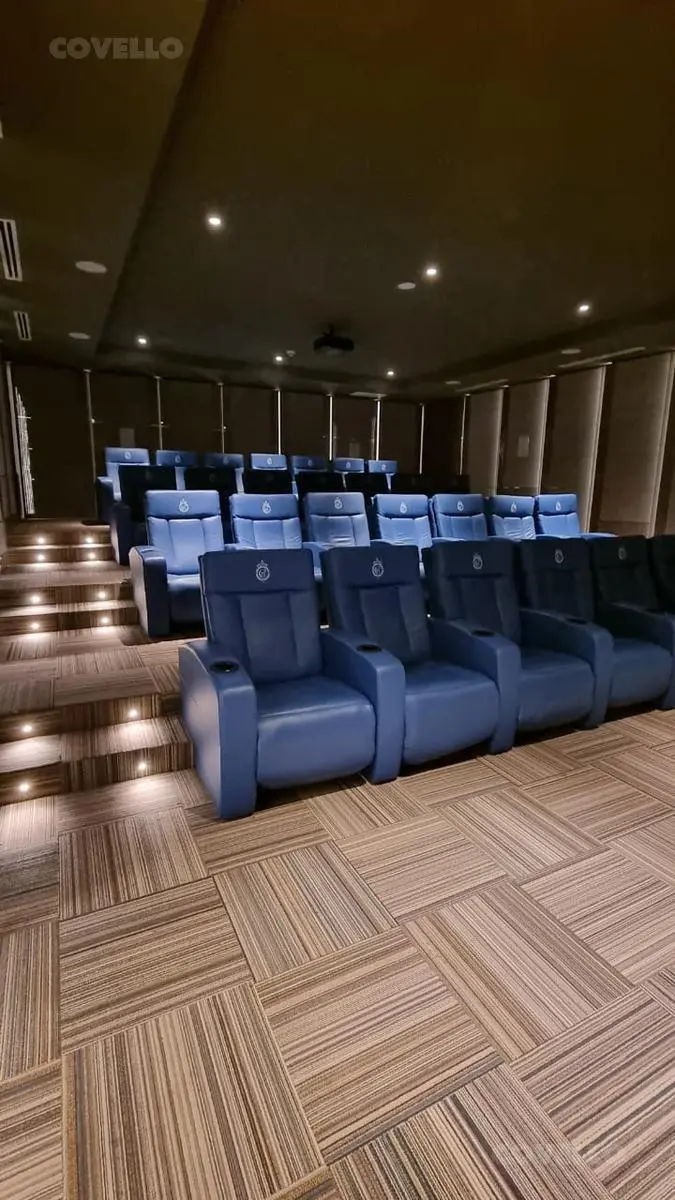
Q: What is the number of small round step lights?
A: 12